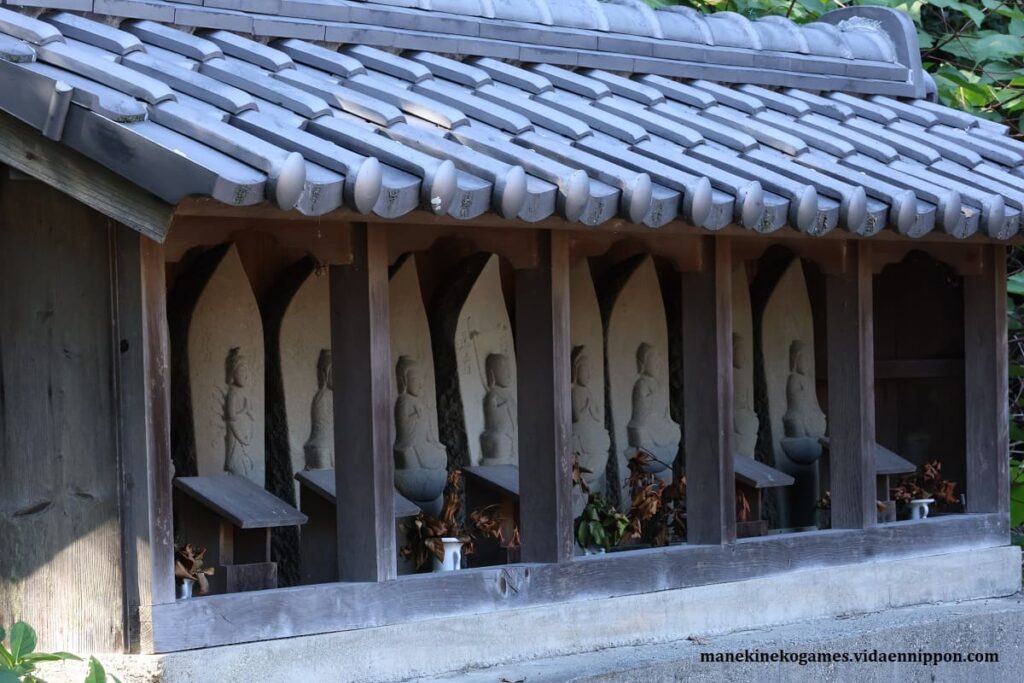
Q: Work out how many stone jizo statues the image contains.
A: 8